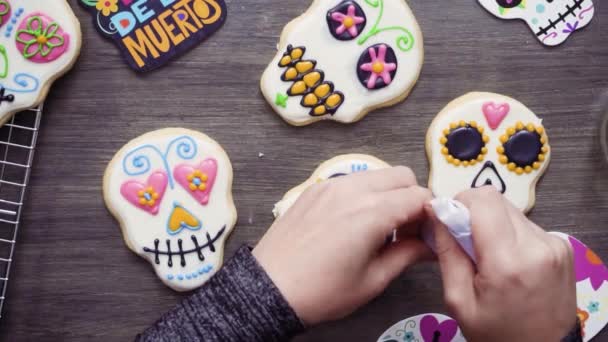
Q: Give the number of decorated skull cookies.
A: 5